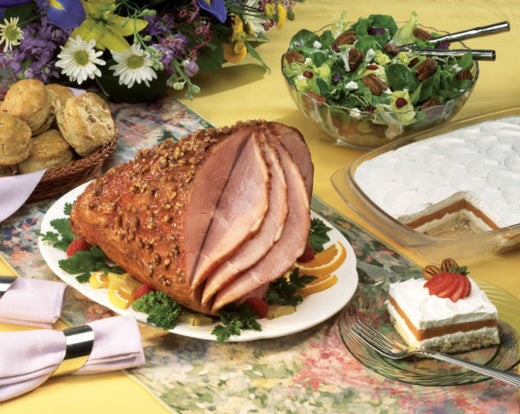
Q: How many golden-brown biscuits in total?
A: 5